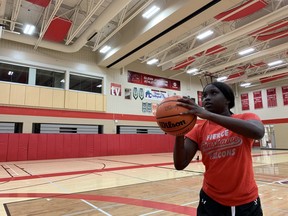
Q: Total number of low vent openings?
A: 3